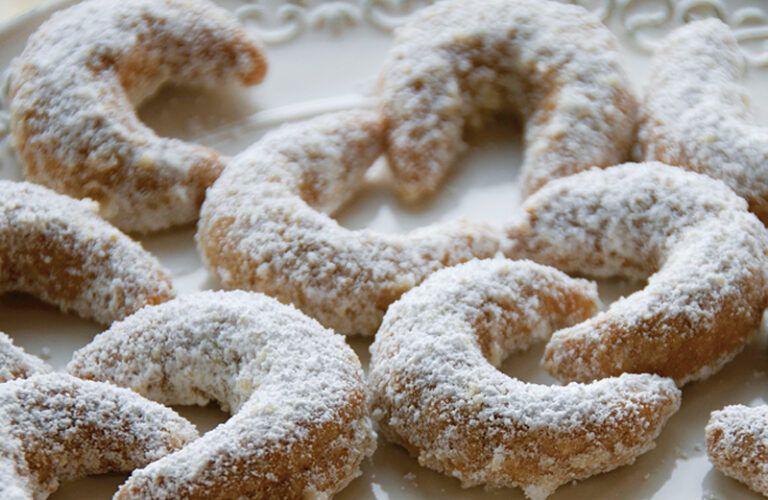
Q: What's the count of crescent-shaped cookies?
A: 11